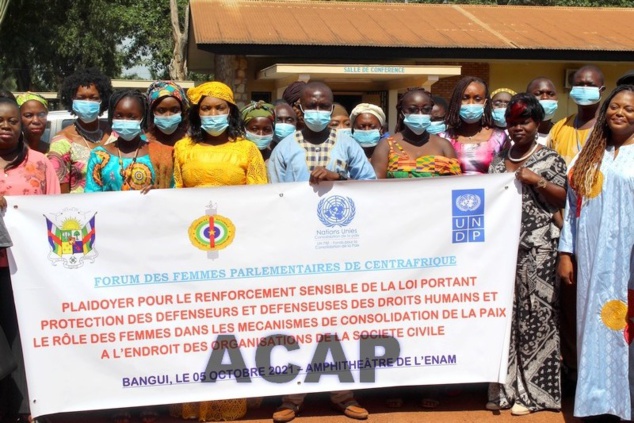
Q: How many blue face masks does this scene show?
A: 15